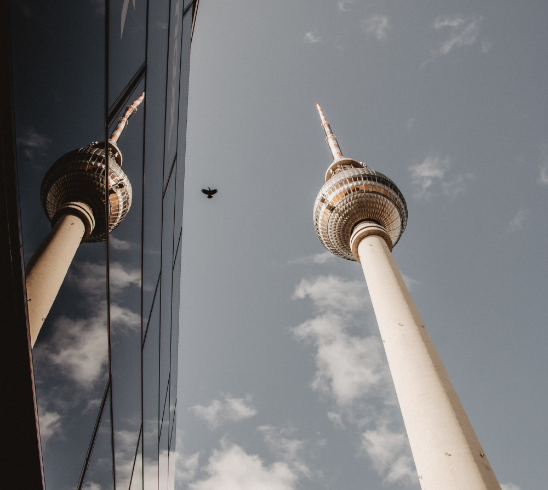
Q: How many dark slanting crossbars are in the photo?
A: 9